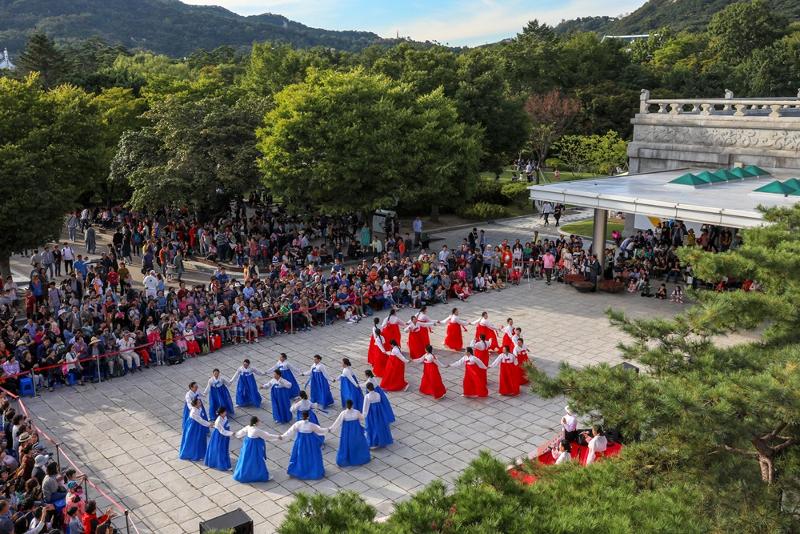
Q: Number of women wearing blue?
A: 15